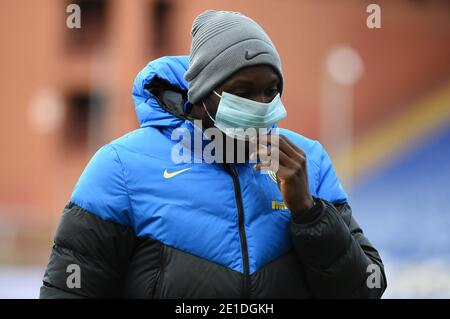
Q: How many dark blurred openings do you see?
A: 3